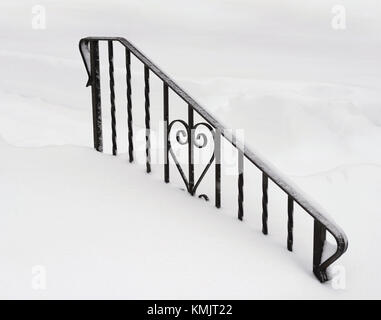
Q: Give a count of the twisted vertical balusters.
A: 6